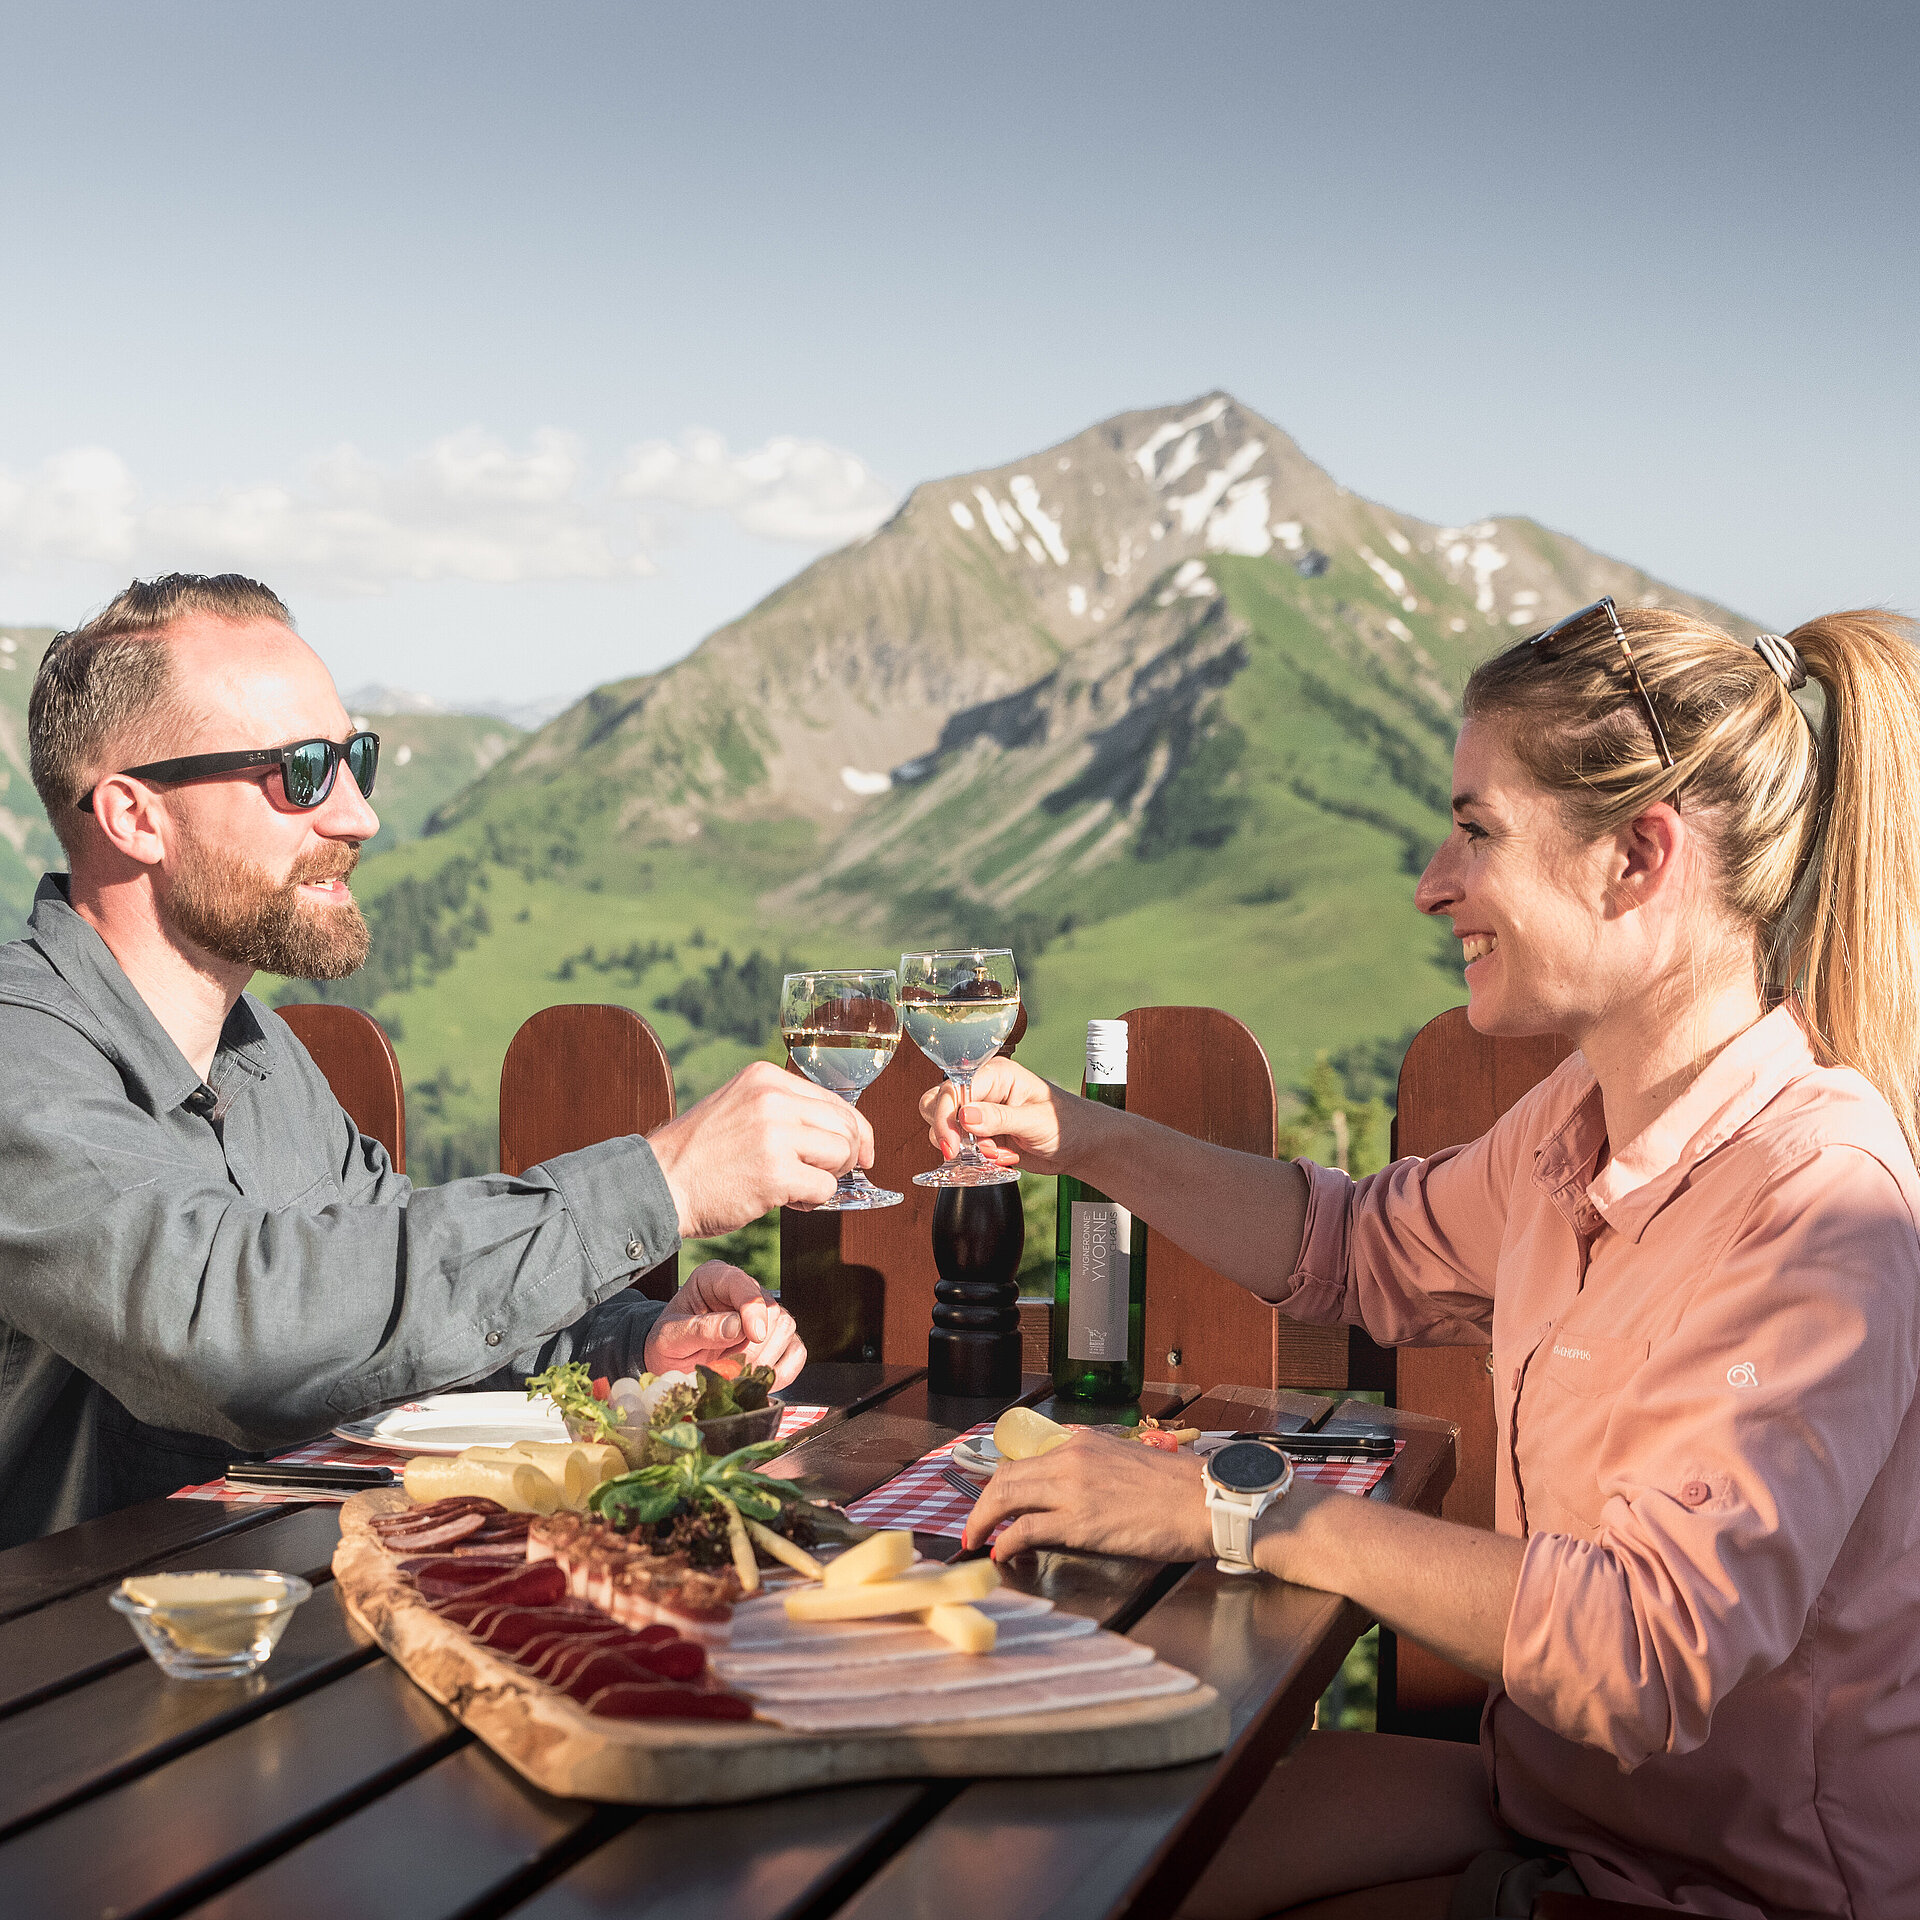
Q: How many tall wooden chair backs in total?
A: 5